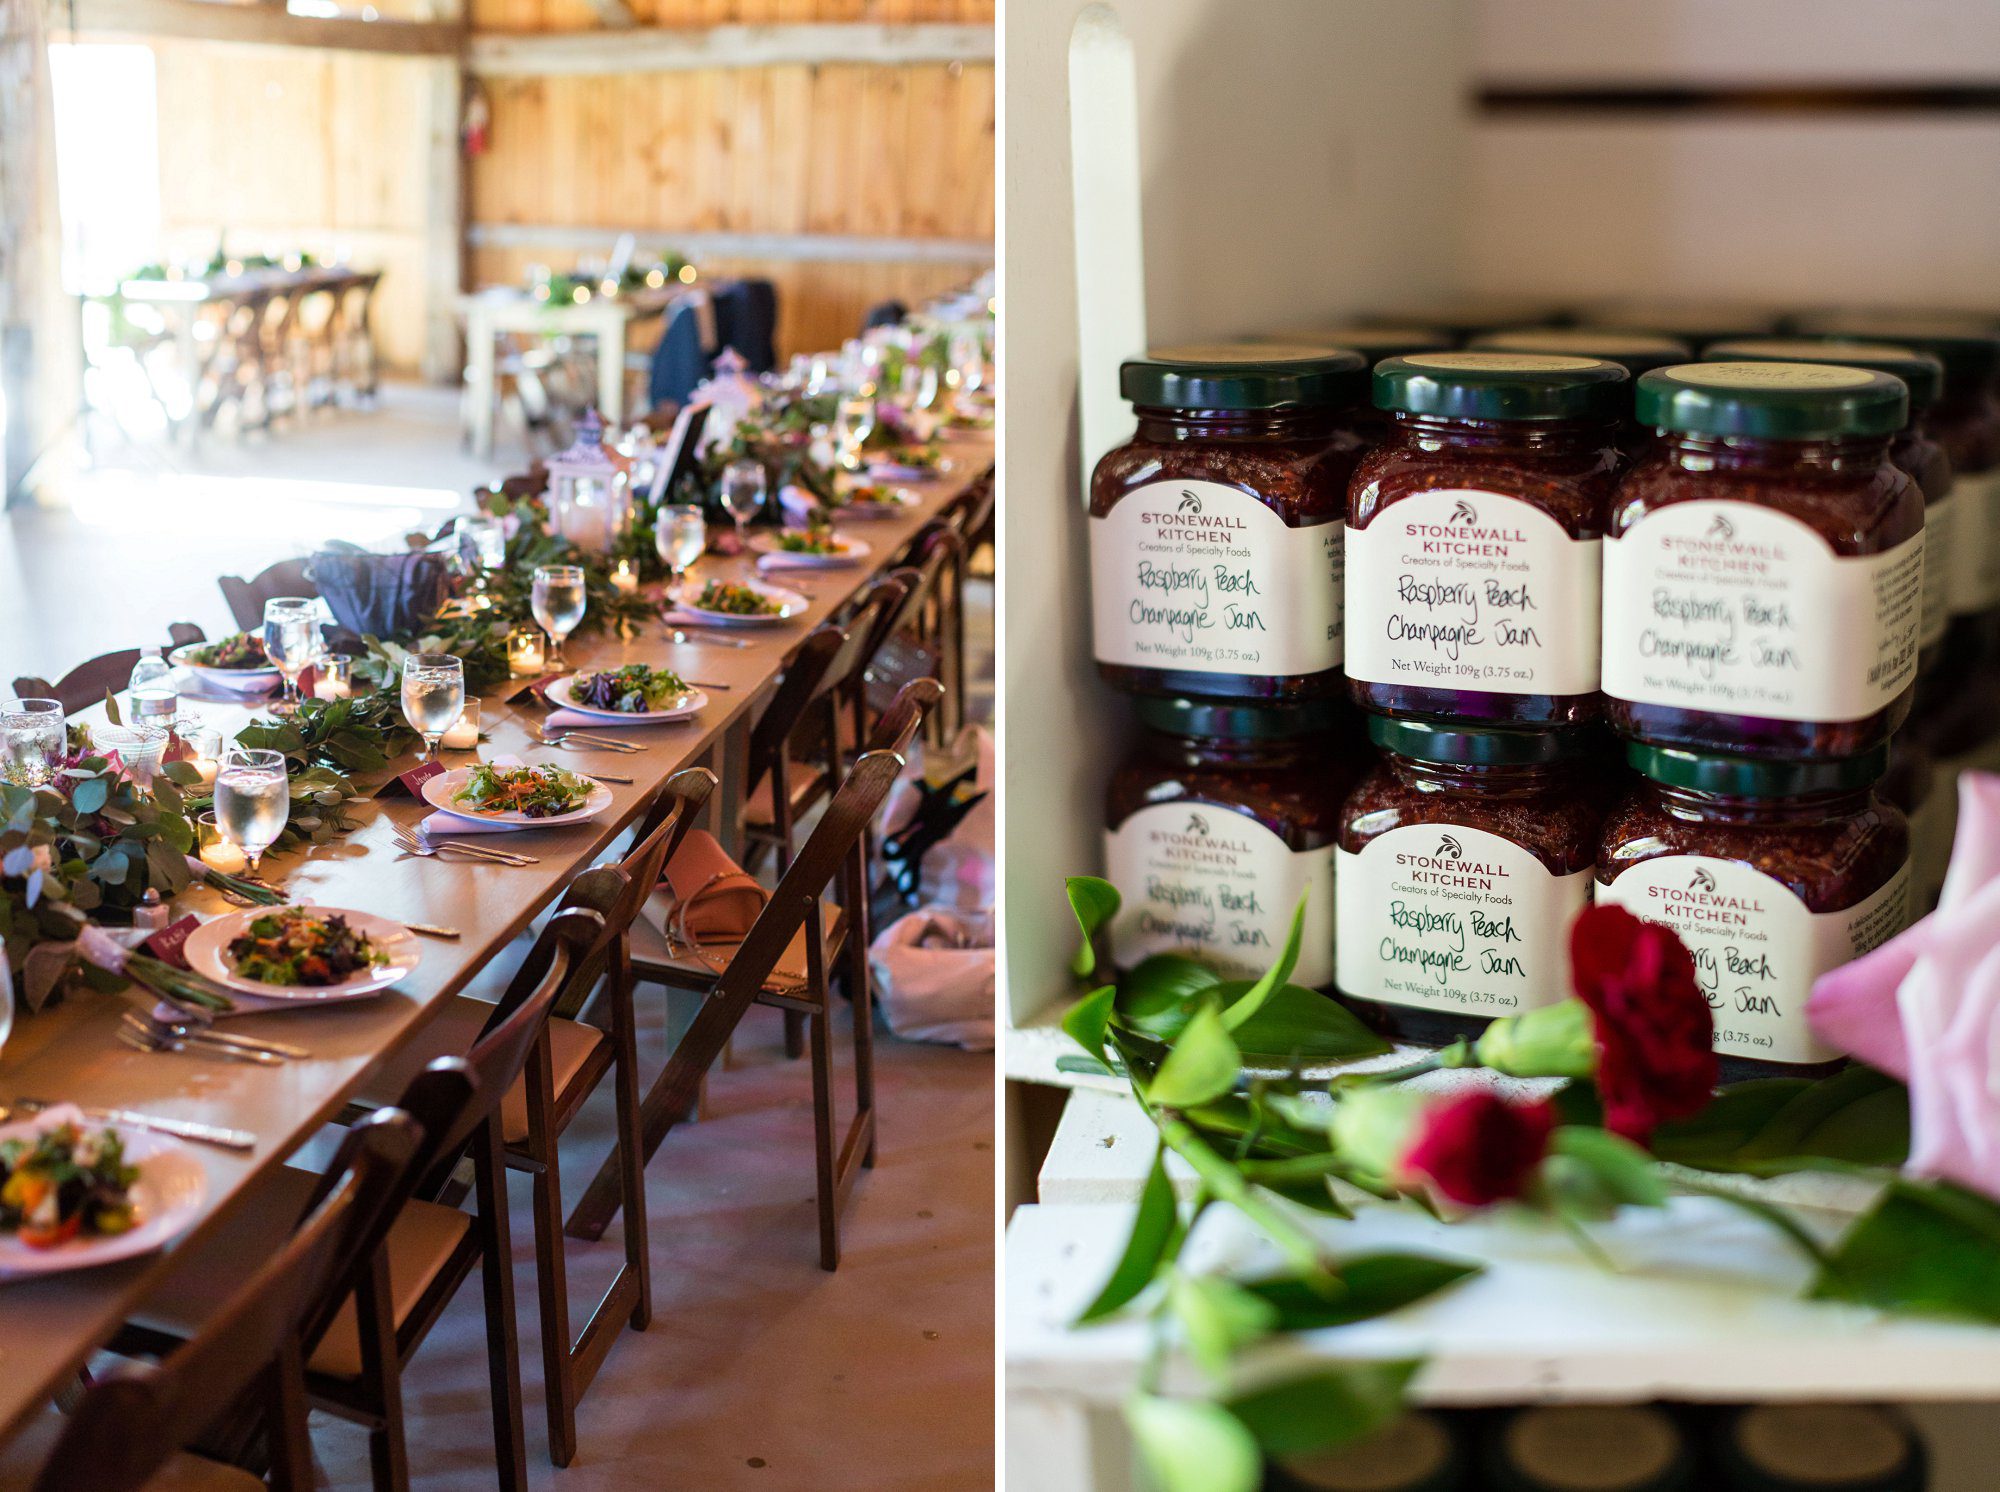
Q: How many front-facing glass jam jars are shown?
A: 6